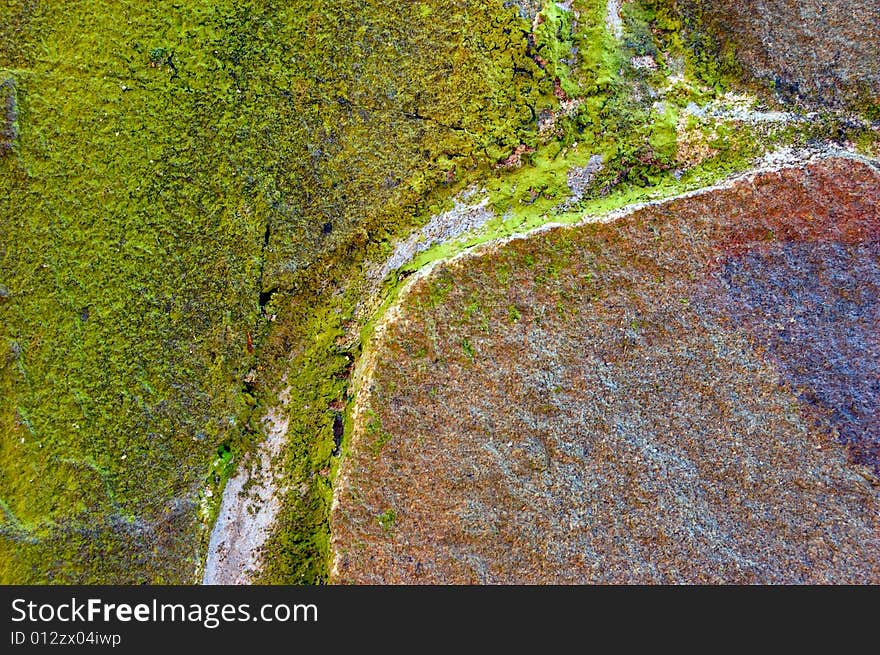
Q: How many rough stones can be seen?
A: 3